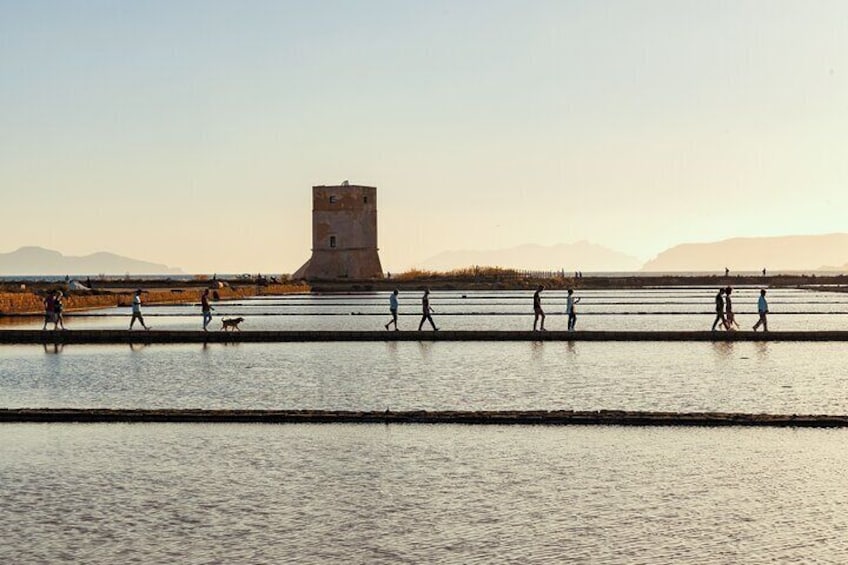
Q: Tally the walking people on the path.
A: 11